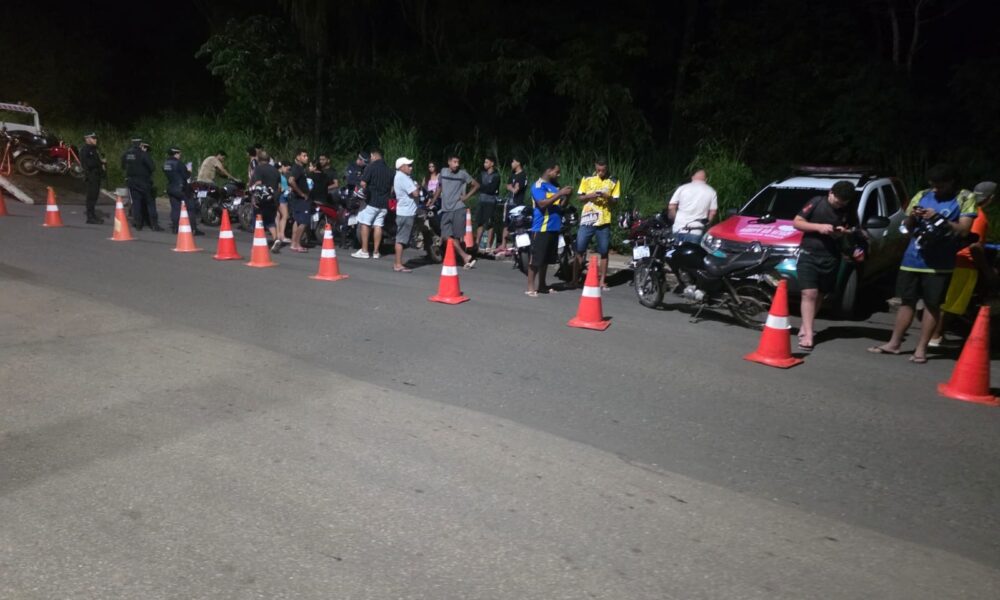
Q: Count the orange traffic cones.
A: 12